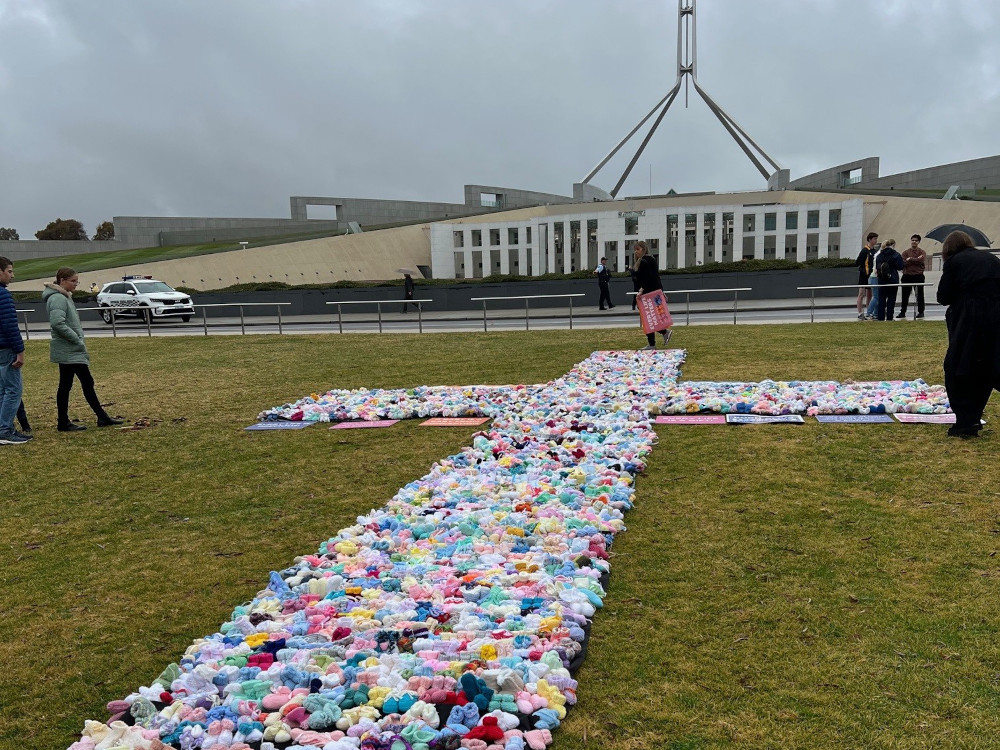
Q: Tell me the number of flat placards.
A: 7